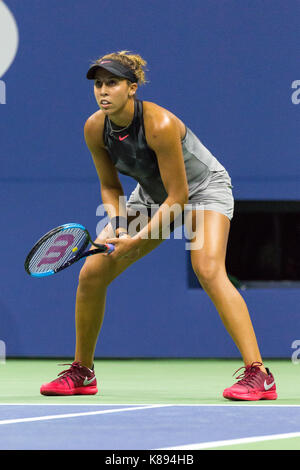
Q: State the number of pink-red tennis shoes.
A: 2